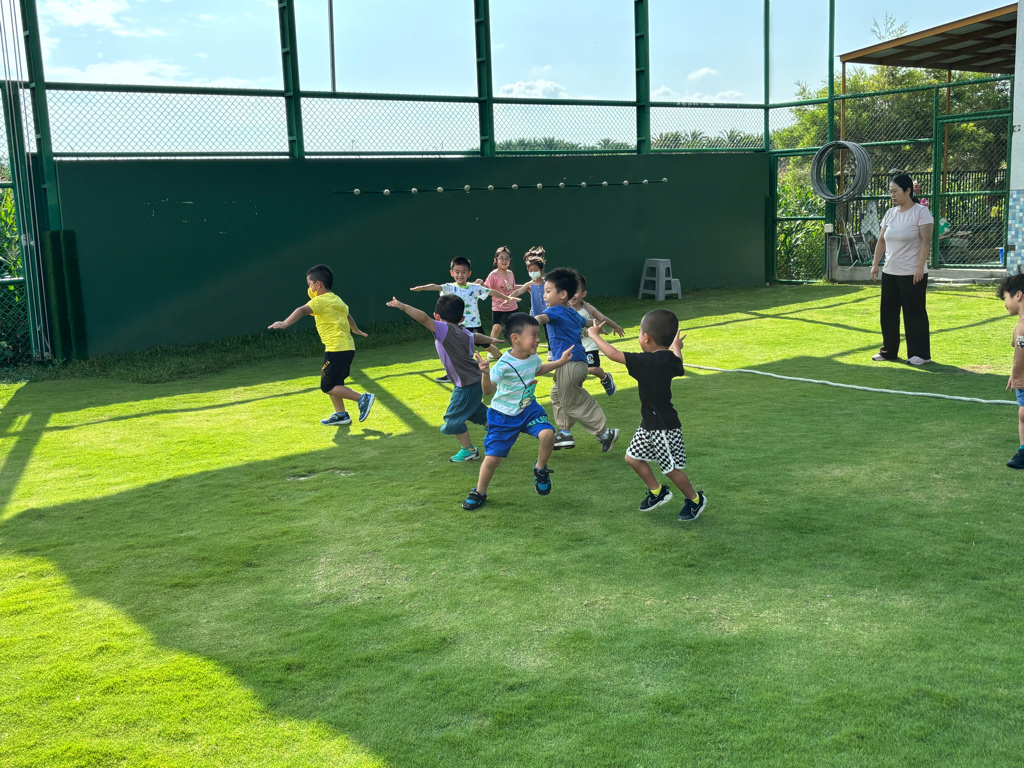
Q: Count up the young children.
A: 10